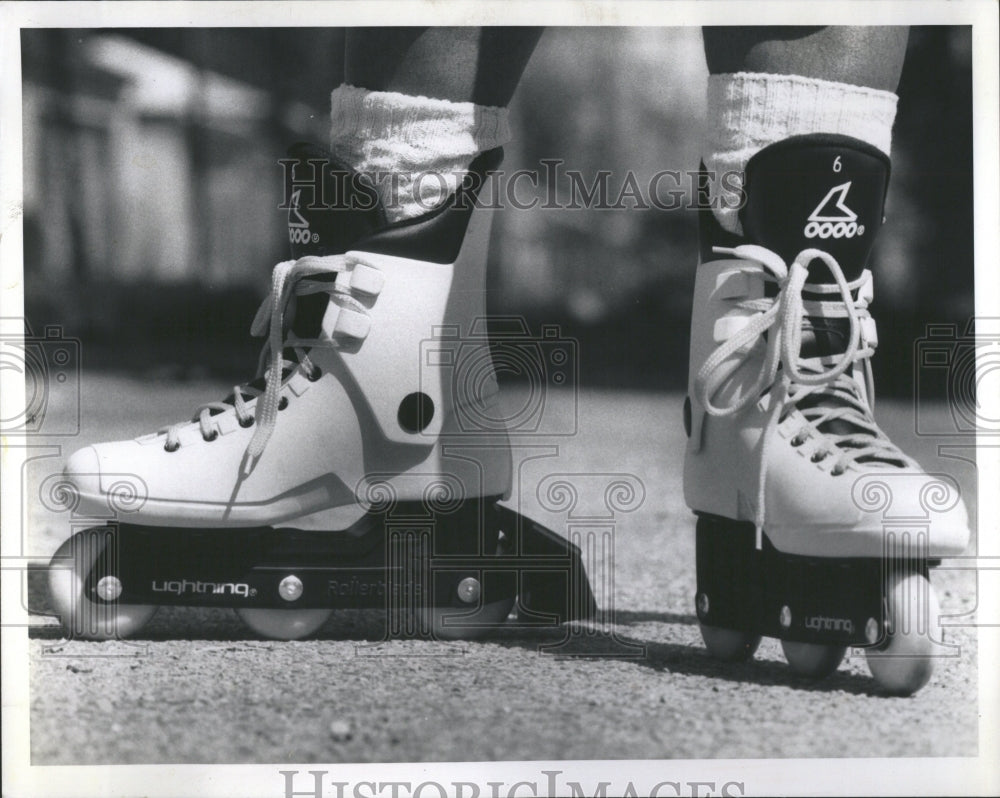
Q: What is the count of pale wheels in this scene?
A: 6